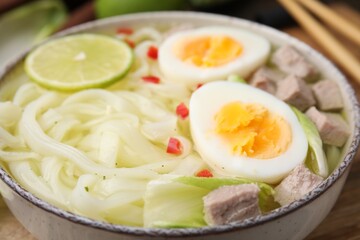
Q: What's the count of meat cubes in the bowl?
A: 7